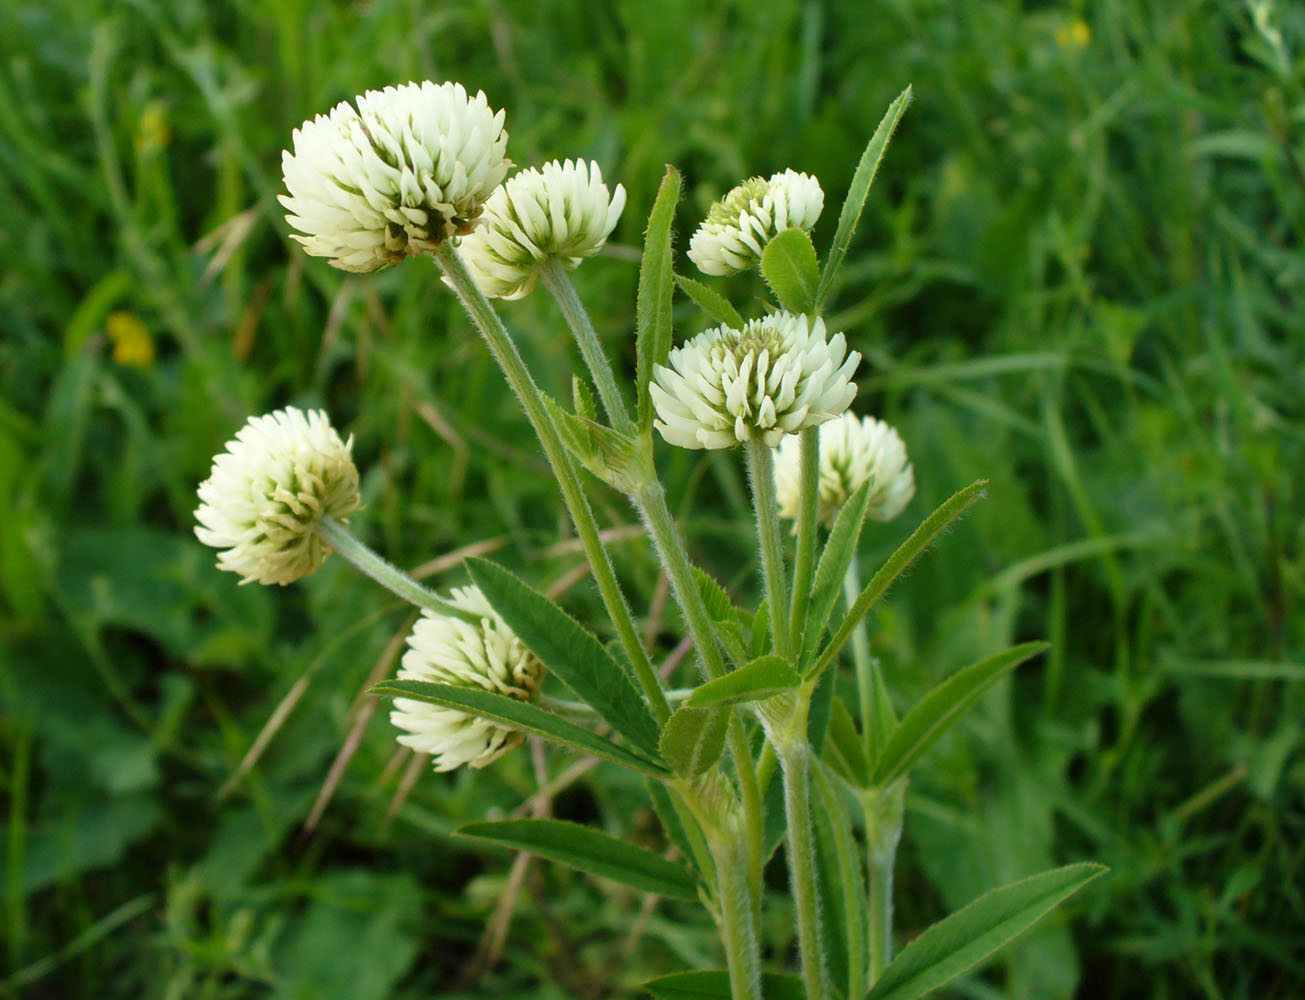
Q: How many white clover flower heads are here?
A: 7